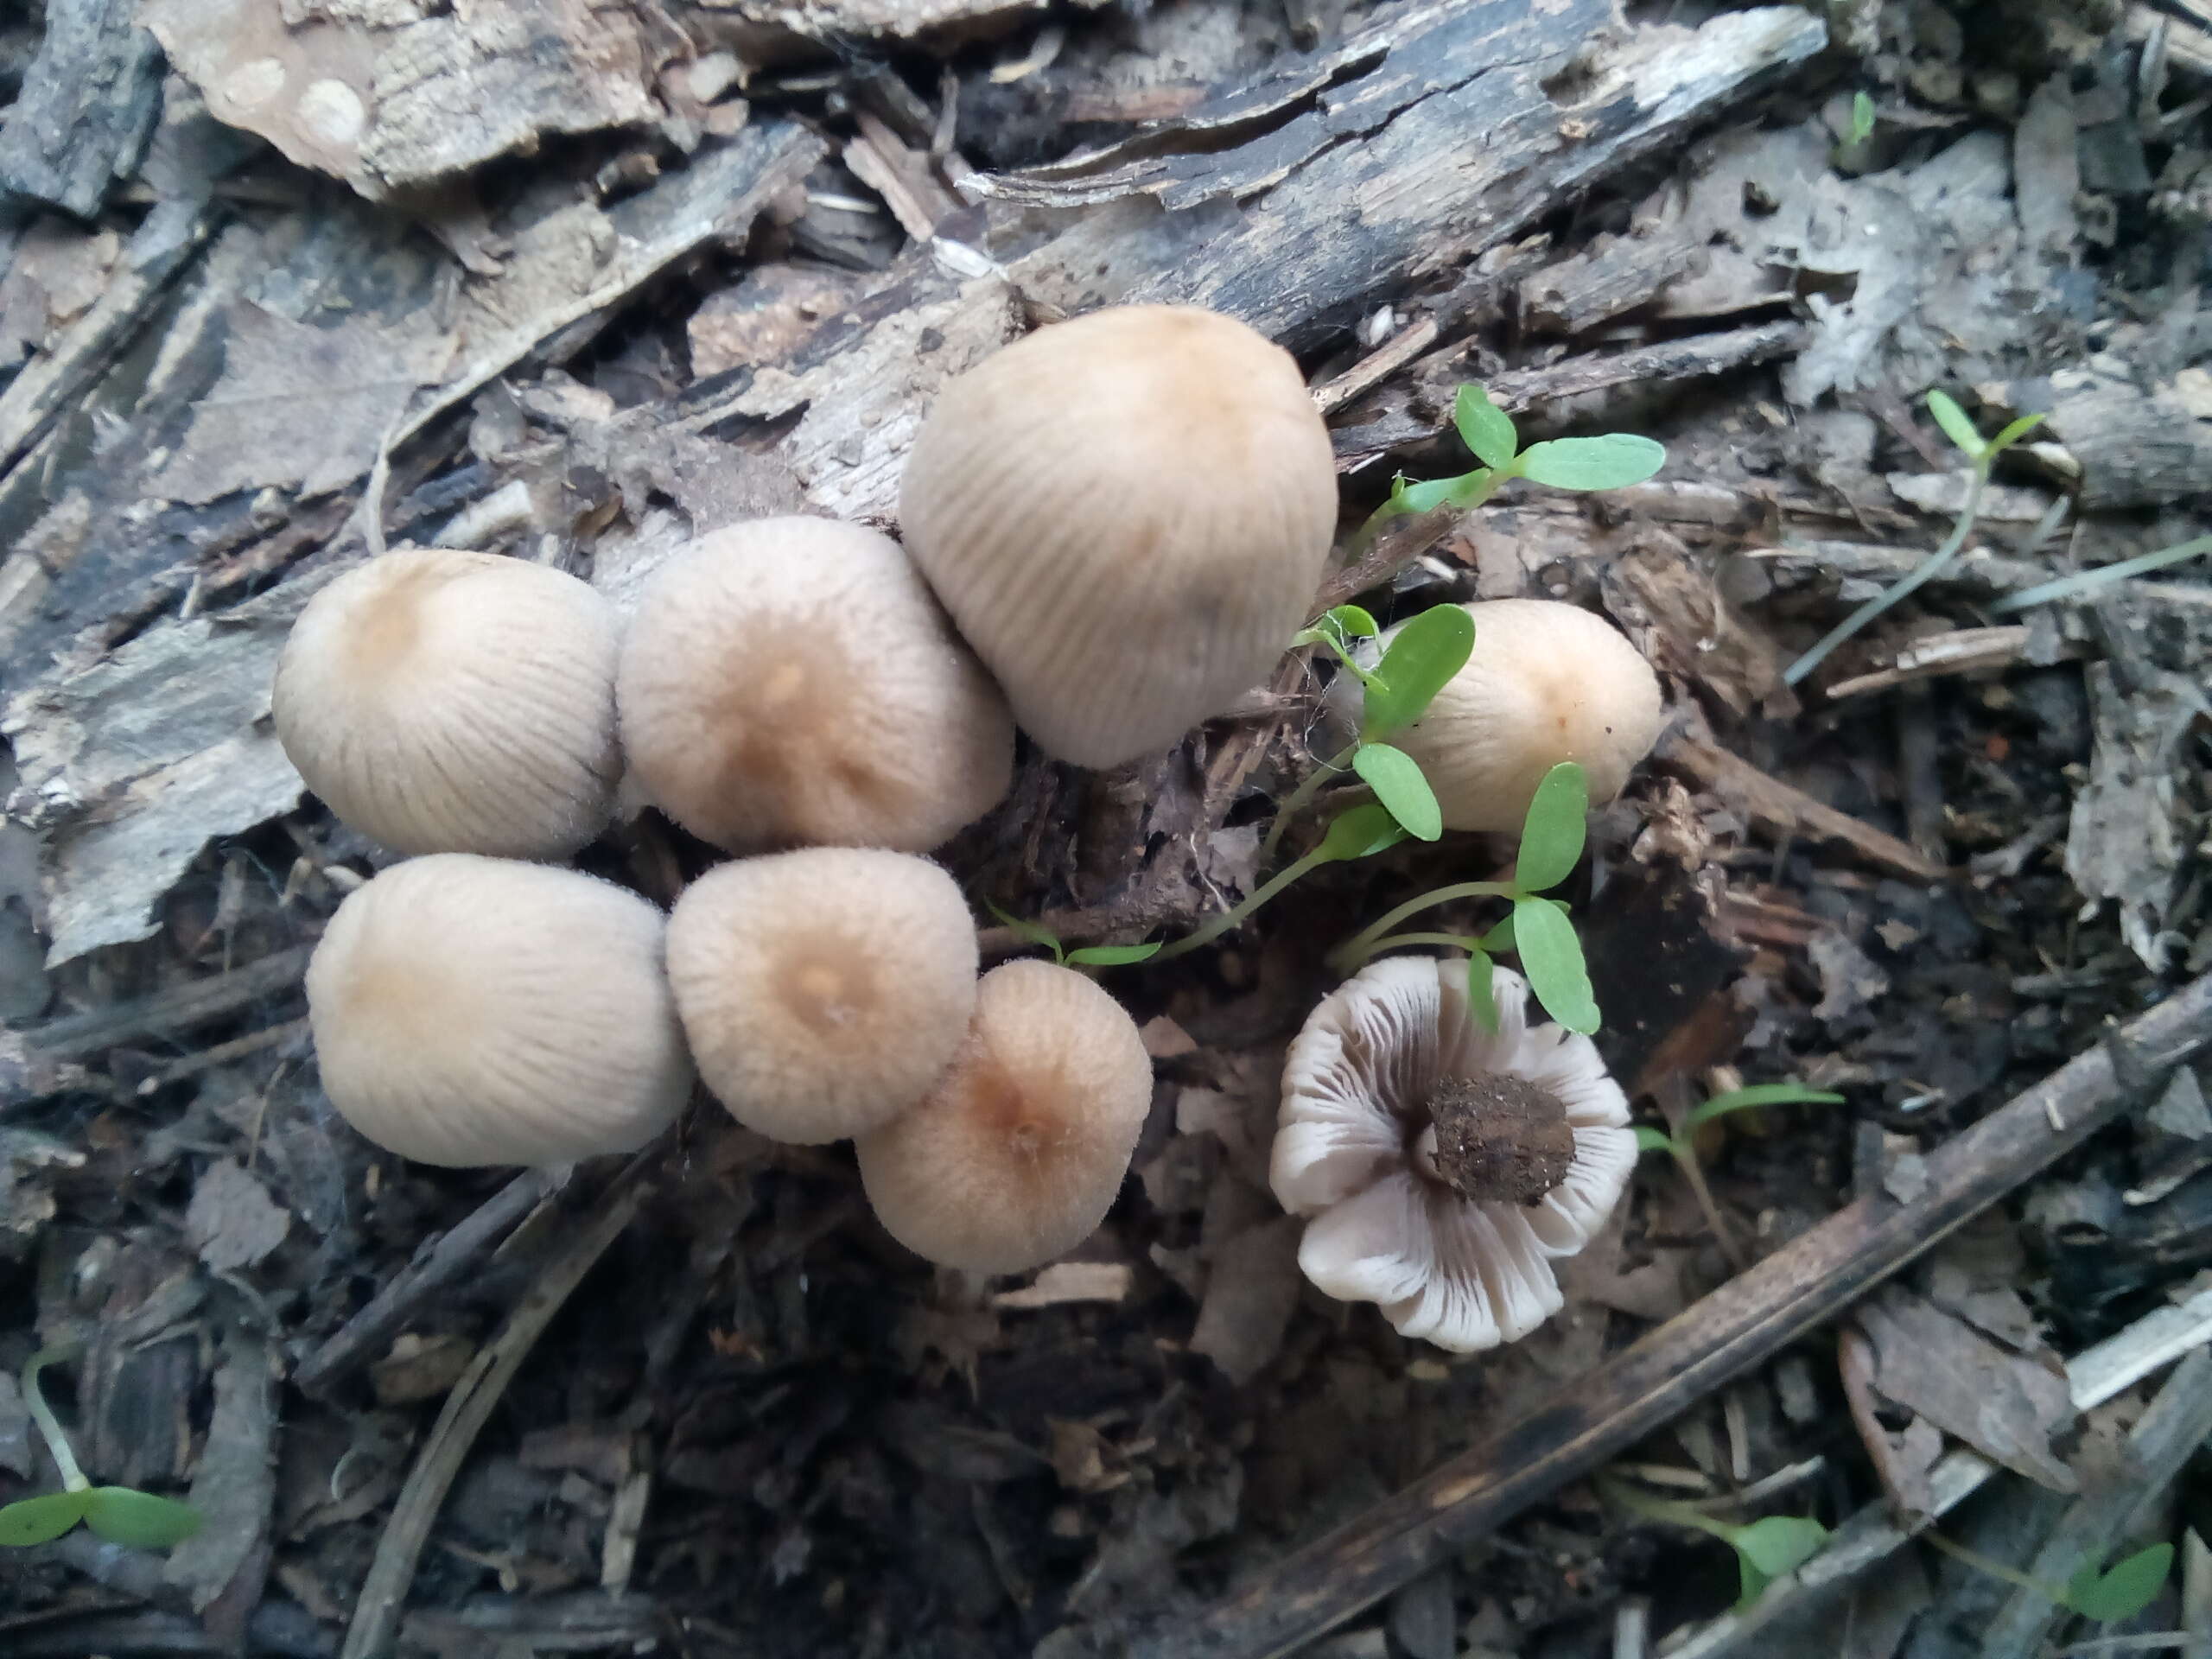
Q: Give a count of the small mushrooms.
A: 8